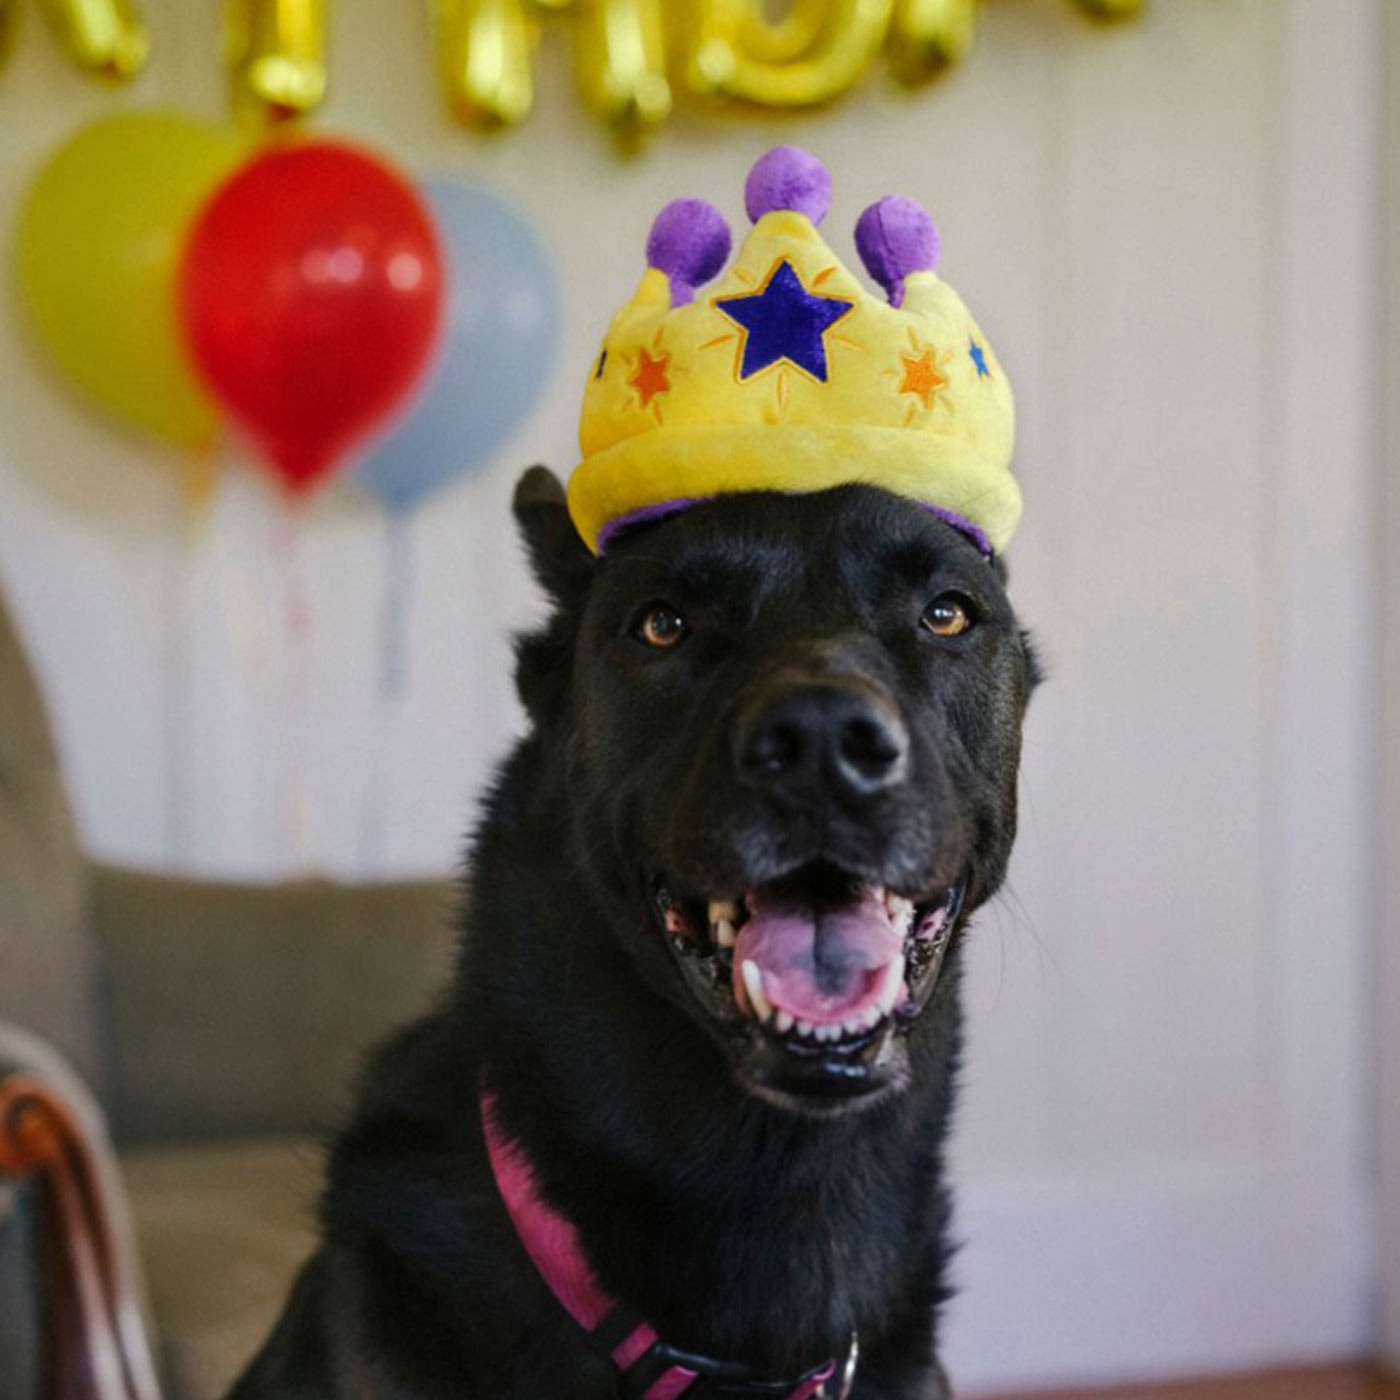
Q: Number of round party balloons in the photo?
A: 3